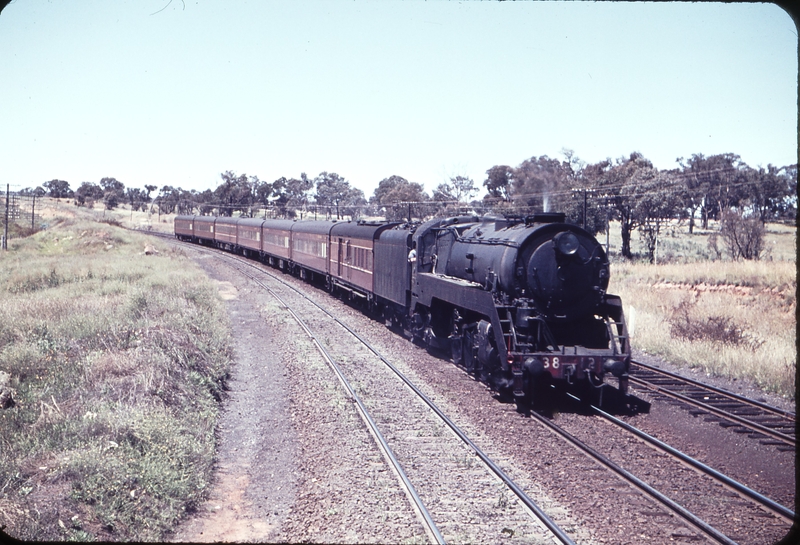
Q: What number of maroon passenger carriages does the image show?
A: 7